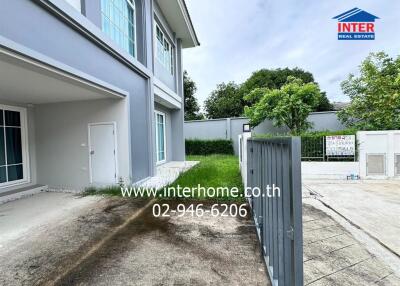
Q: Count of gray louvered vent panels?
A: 2